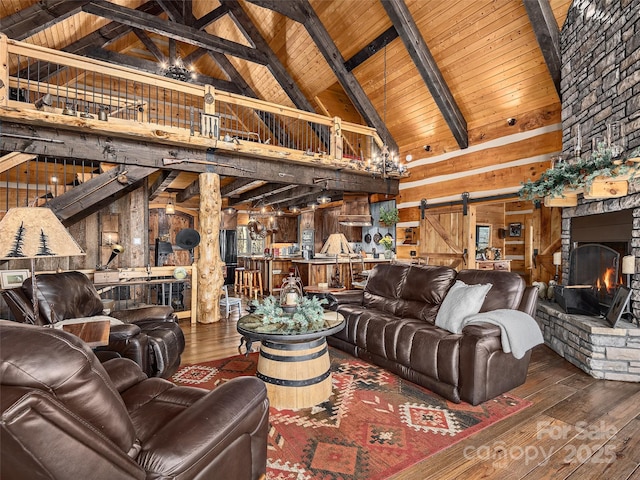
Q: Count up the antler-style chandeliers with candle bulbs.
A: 2